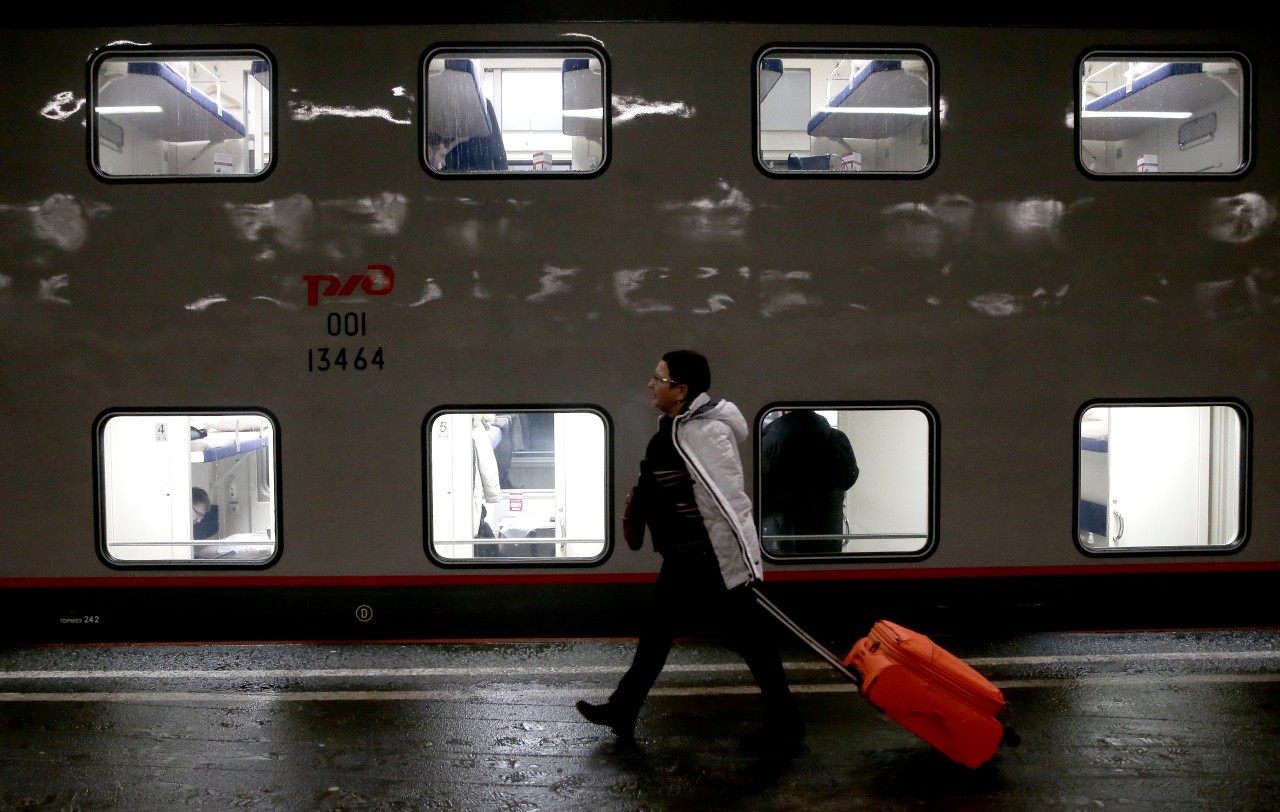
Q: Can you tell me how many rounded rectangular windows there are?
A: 8